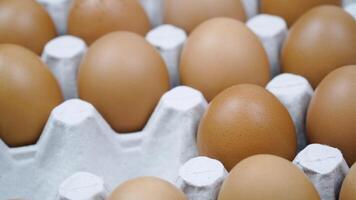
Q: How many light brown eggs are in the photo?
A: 13